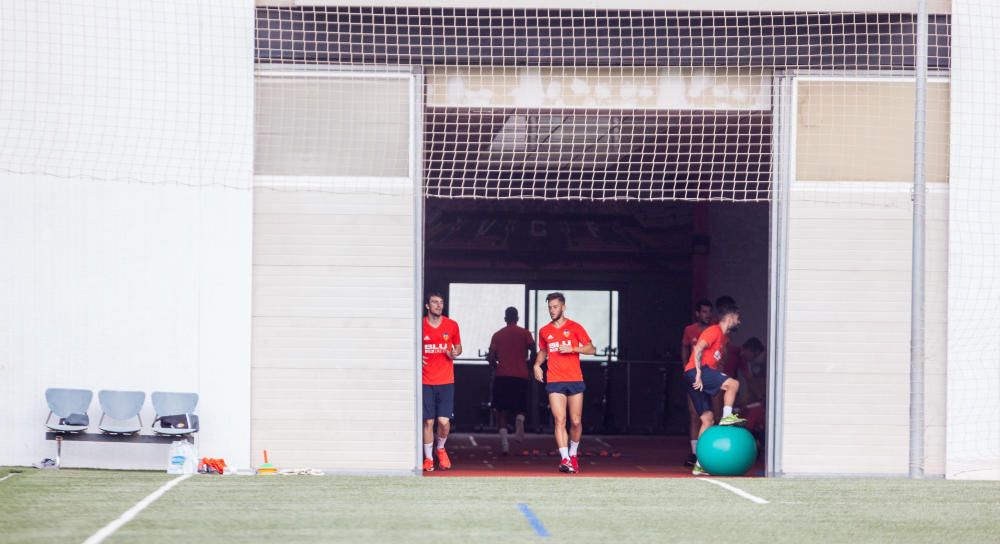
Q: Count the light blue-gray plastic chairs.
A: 3